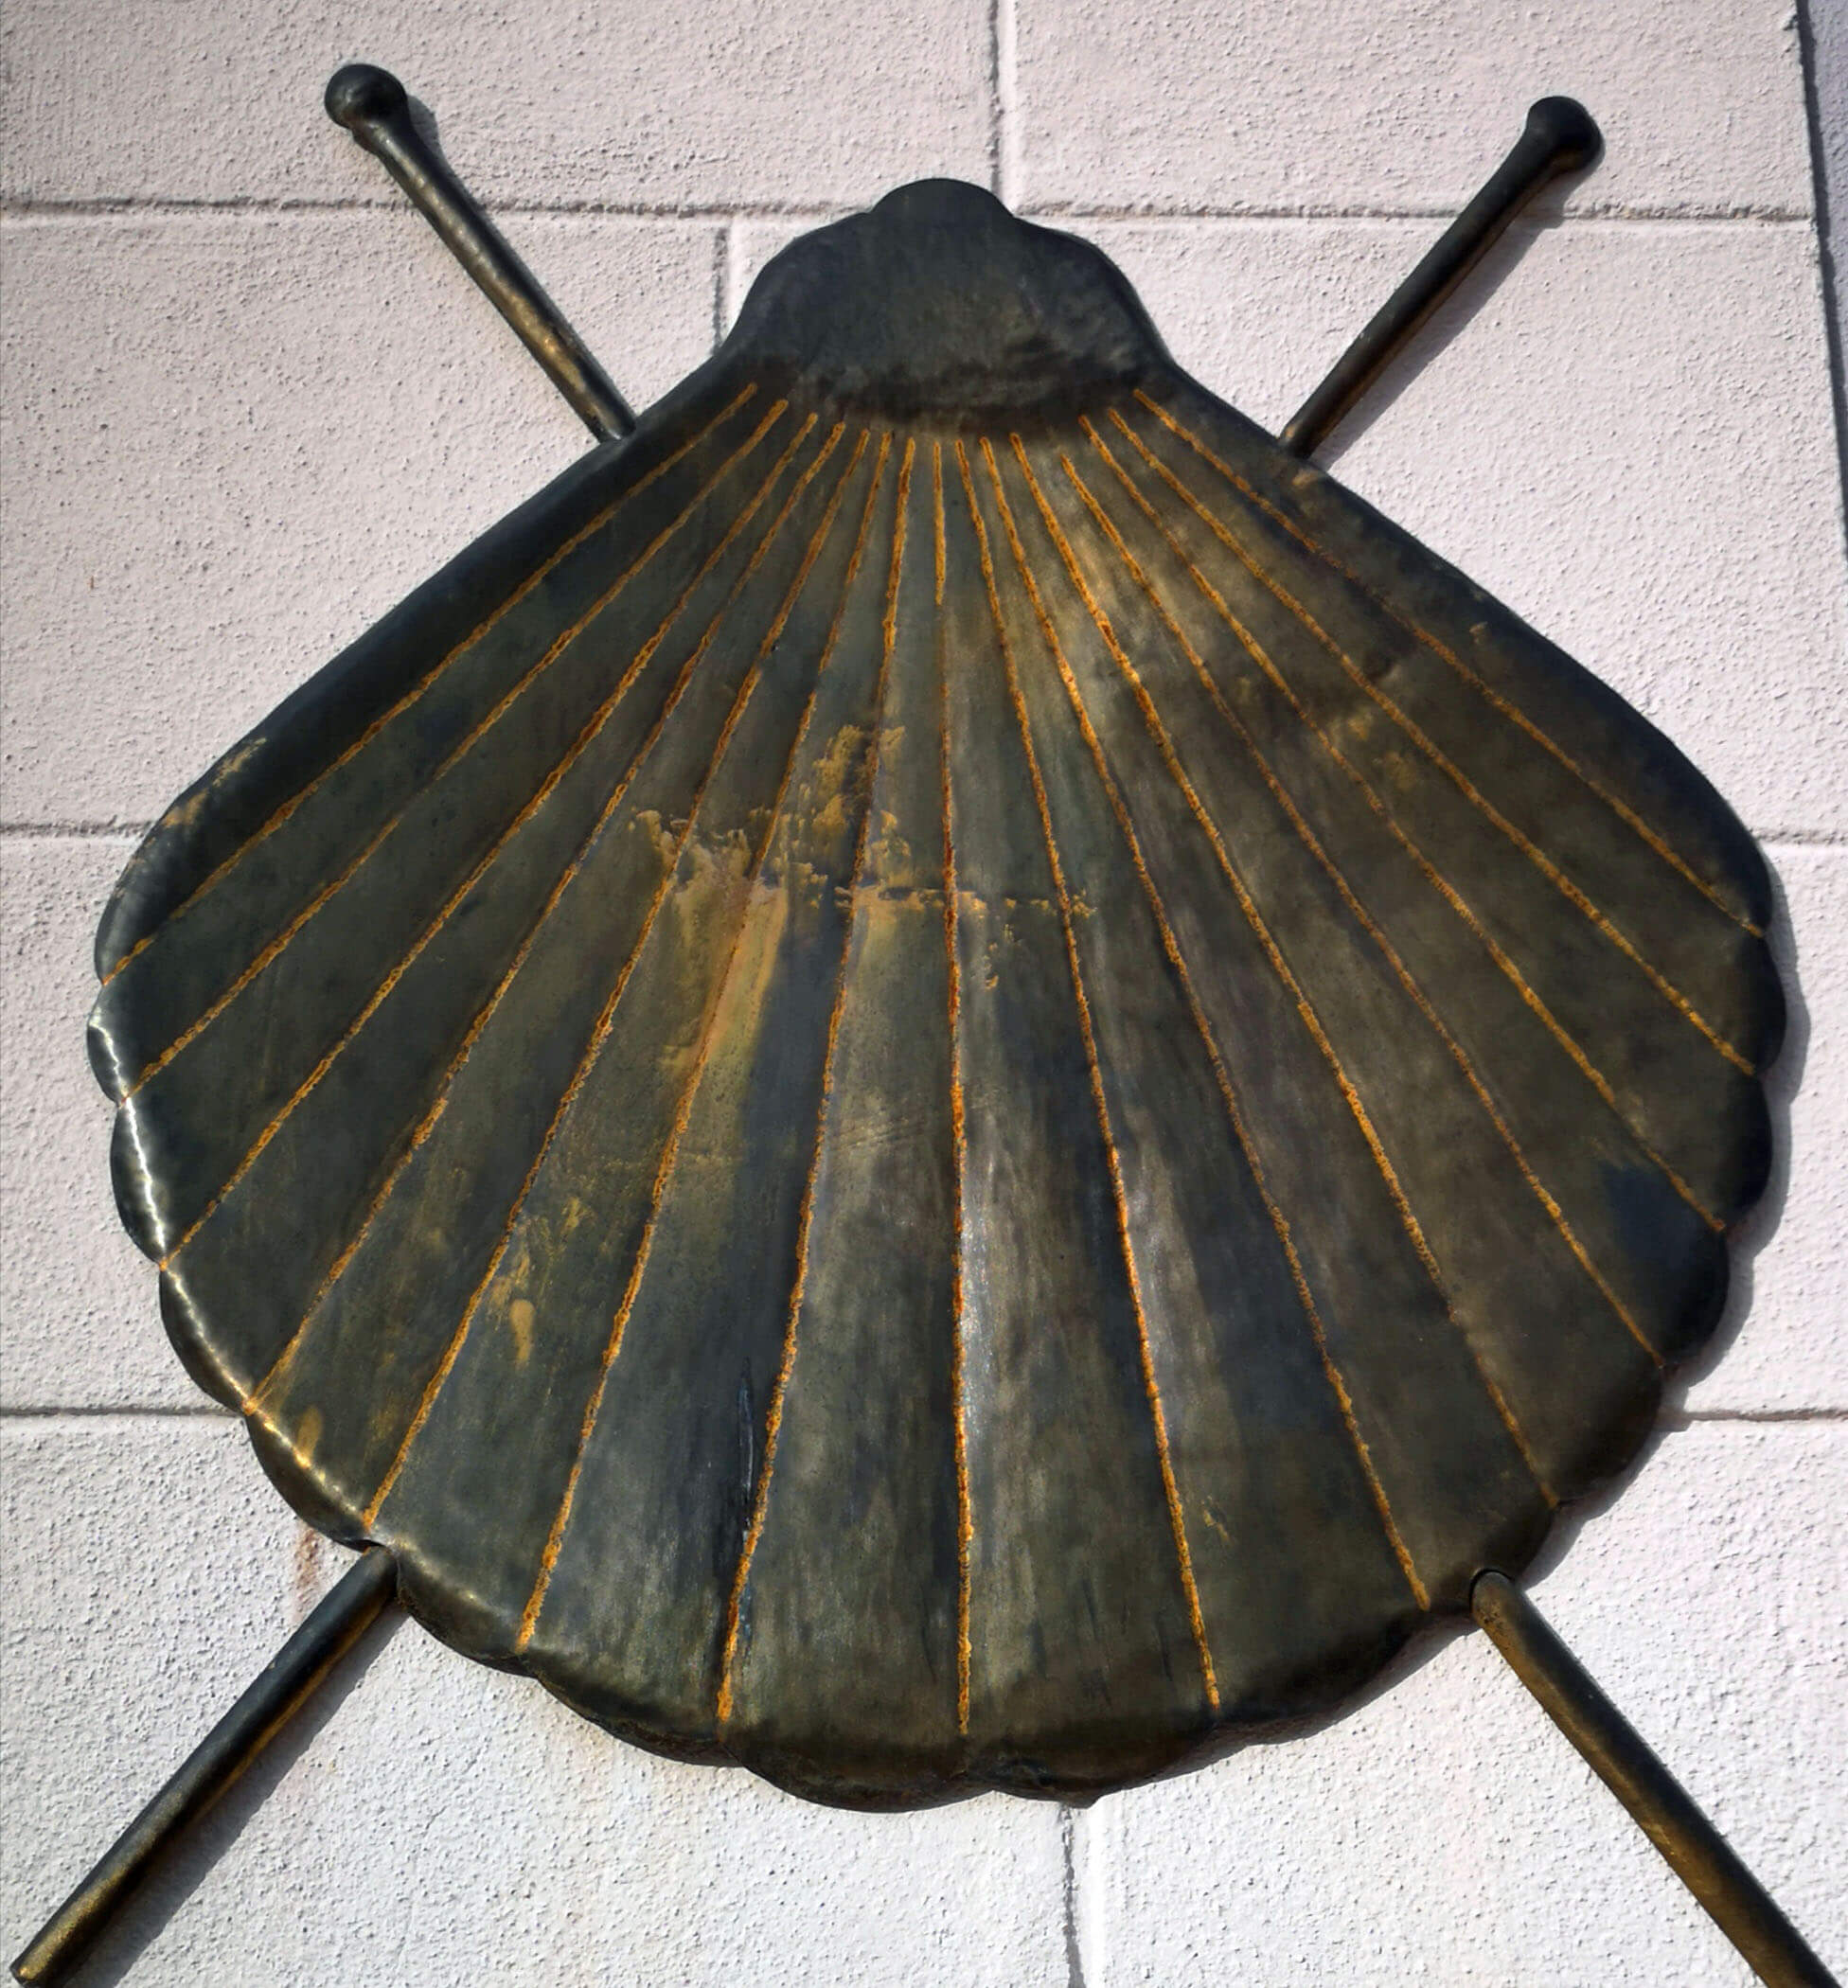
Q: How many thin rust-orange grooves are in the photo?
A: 15